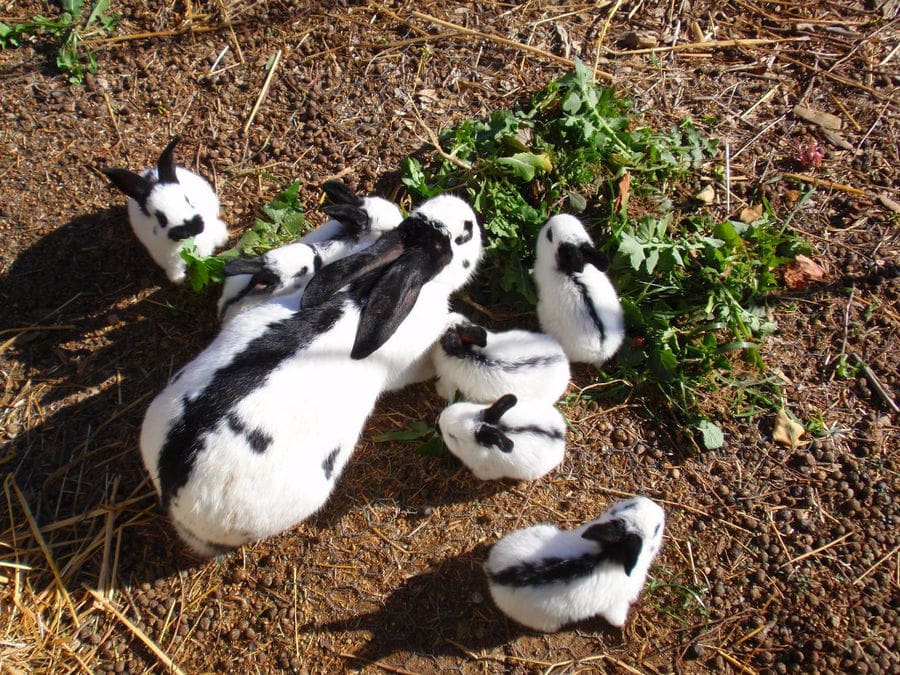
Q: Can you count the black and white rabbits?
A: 8